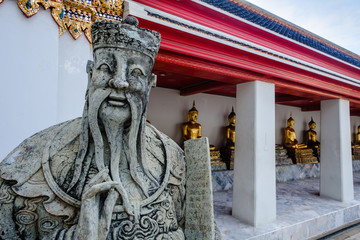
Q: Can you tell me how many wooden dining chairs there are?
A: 0